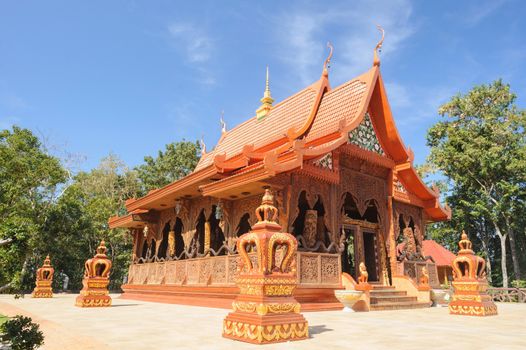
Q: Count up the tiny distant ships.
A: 0